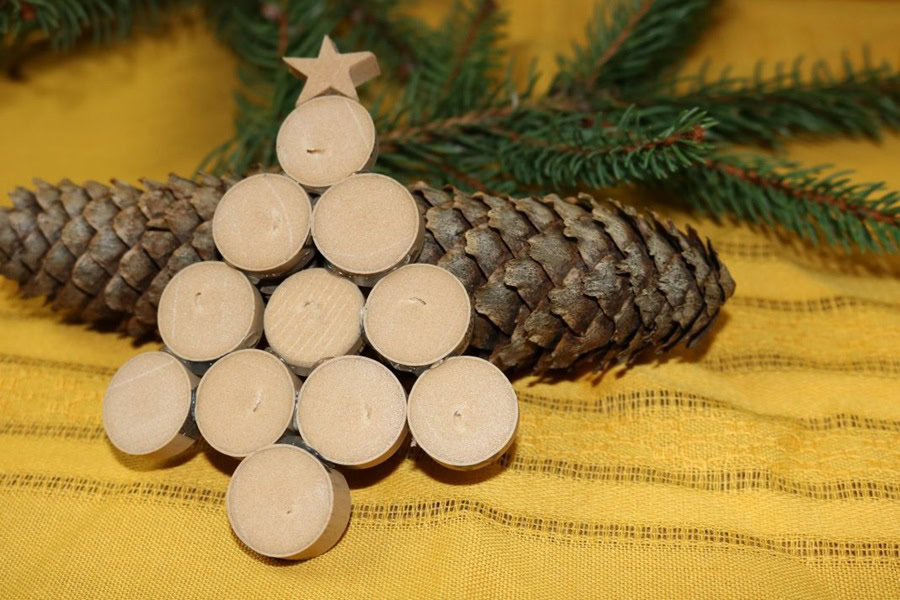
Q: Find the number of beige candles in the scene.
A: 11